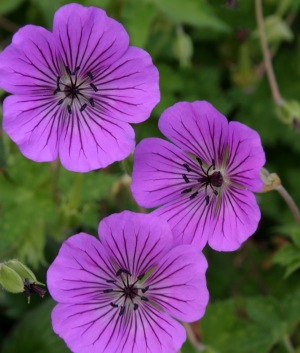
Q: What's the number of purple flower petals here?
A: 15